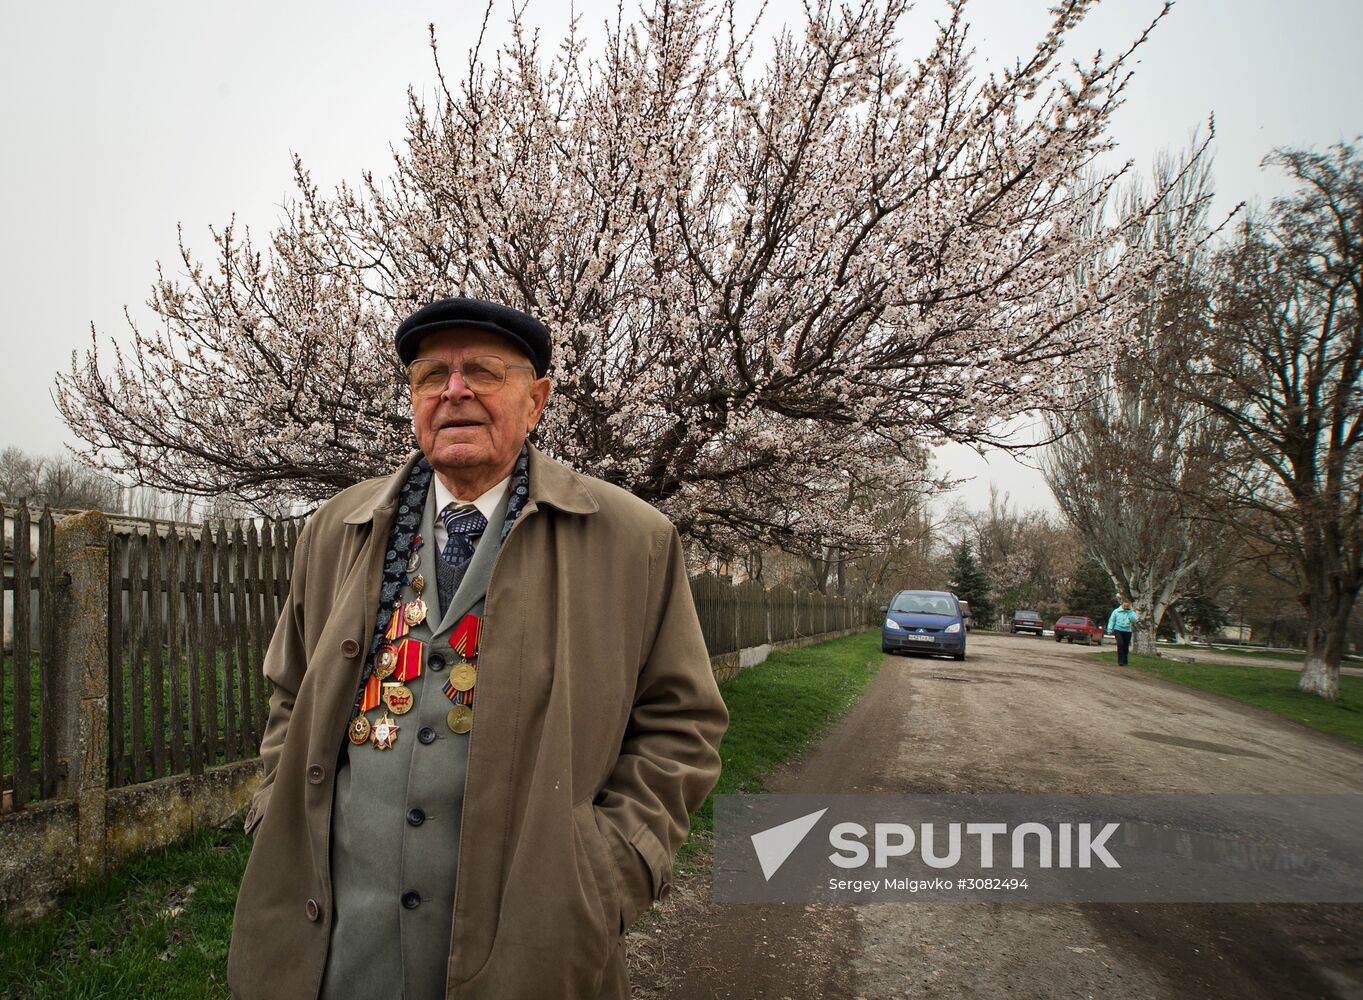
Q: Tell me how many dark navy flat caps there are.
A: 1